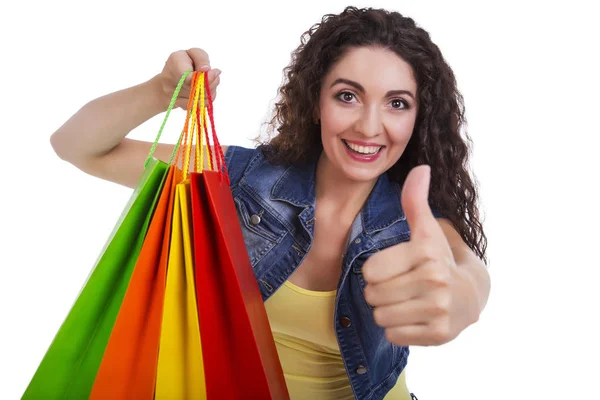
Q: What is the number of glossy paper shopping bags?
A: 4